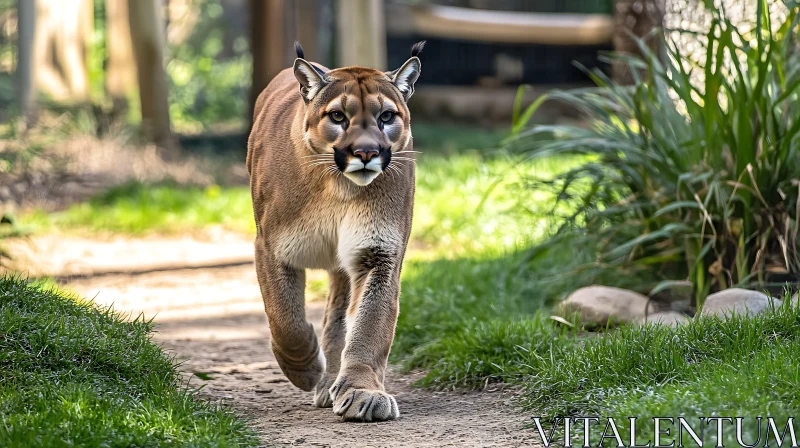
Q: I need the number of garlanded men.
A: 0